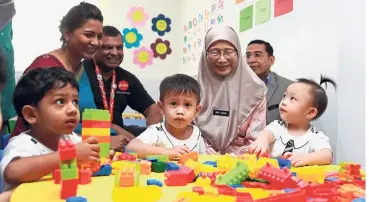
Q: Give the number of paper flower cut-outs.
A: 5